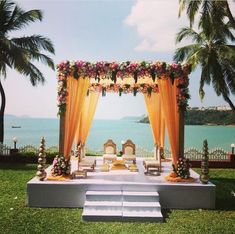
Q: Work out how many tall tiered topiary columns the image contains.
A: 2